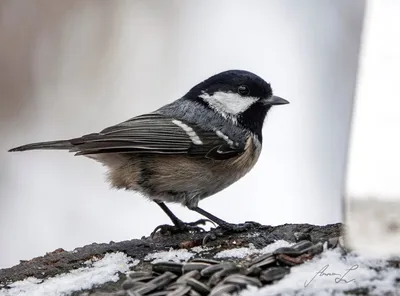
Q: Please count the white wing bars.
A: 2